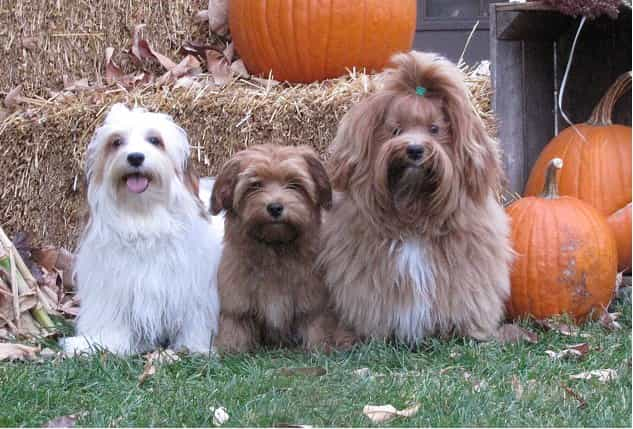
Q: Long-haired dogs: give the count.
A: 3